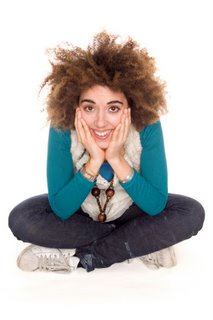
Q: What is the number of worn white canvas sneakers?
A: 2